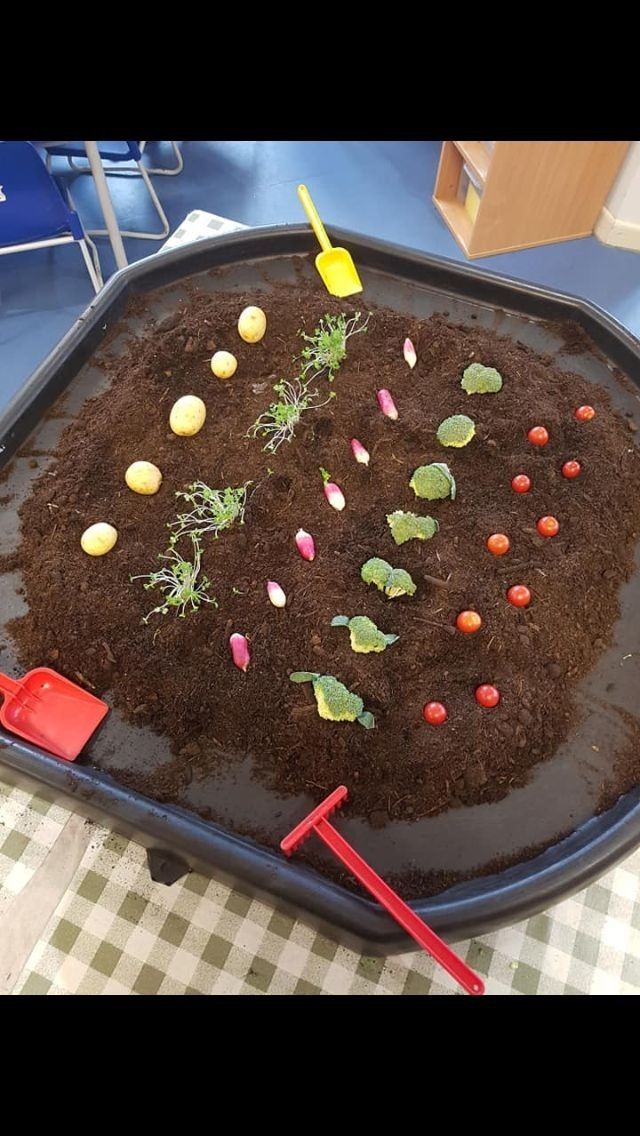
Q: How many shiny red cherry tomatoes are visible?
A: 10